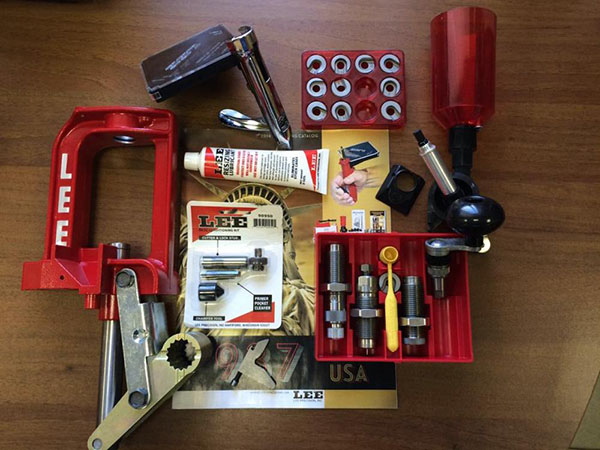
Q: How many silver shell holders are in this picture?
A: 11